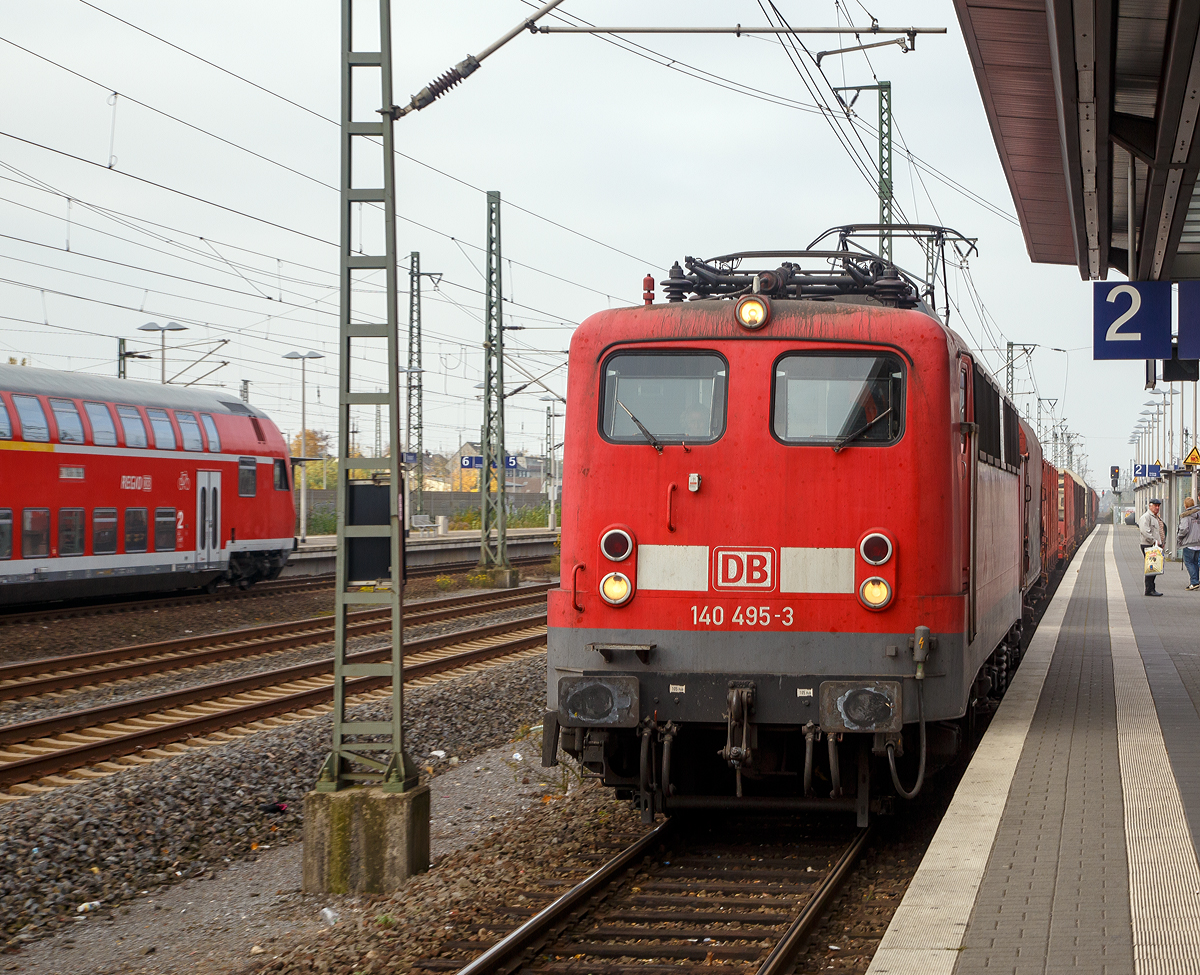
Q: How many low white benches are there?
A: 1